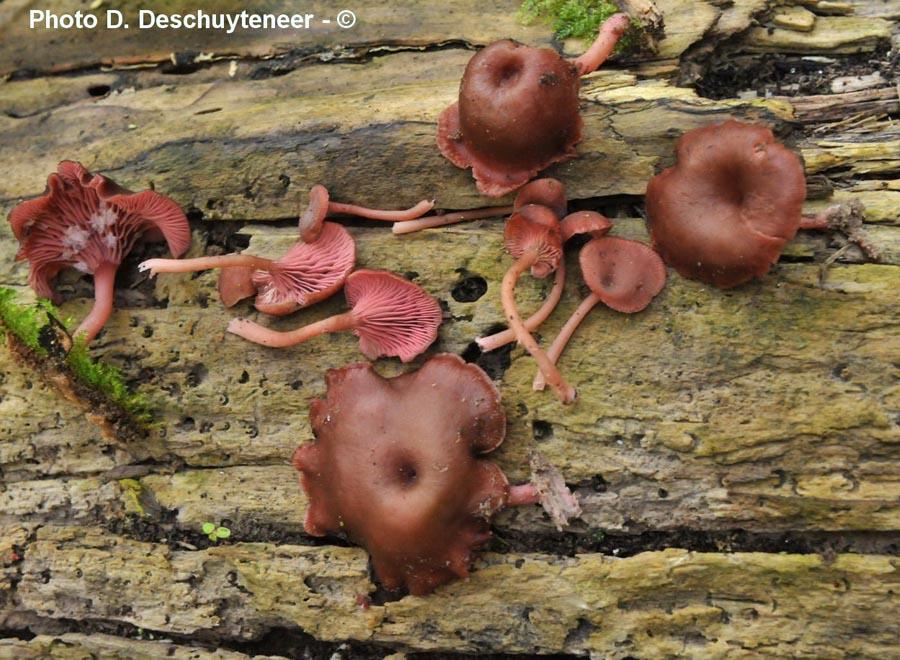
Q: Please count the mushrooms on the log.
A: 11